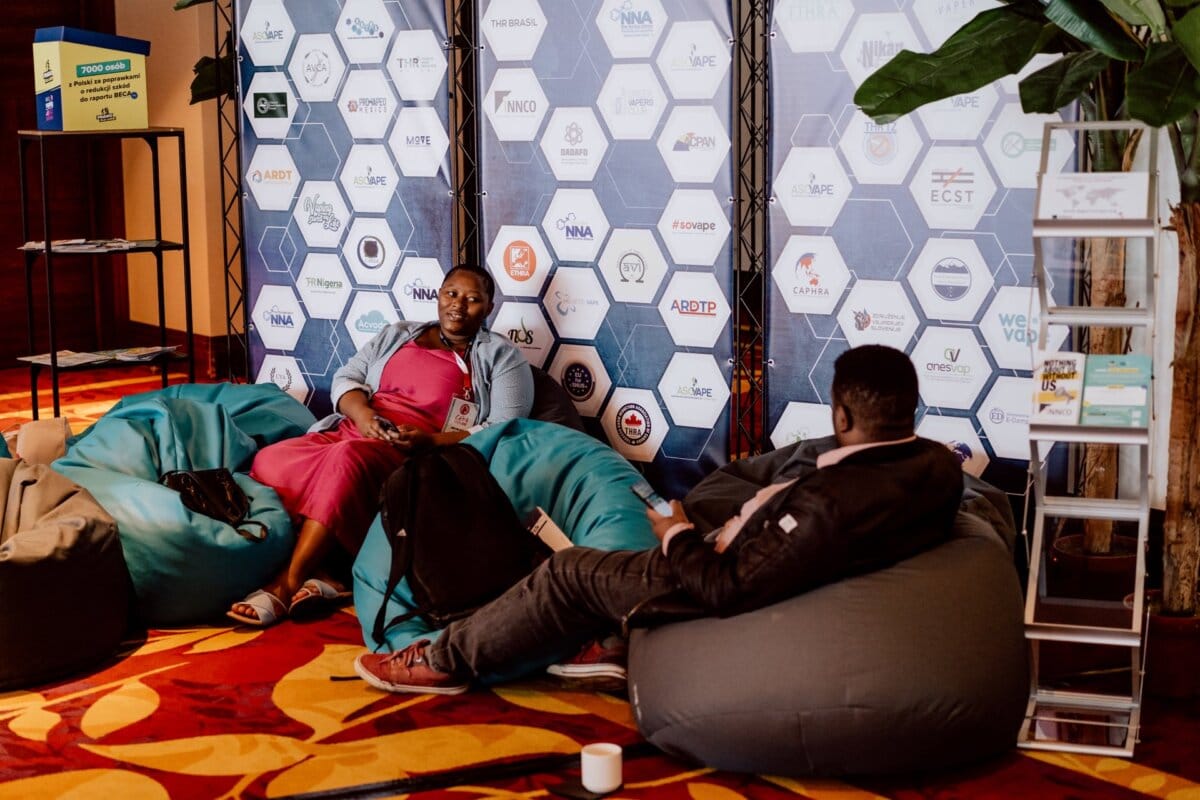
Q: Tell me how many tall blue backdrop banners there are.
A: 3